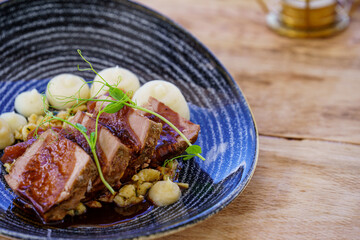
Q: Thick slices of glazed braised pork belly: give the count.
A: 4